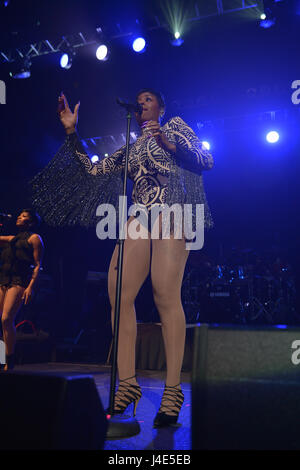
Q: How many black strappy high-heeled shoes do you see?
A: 2